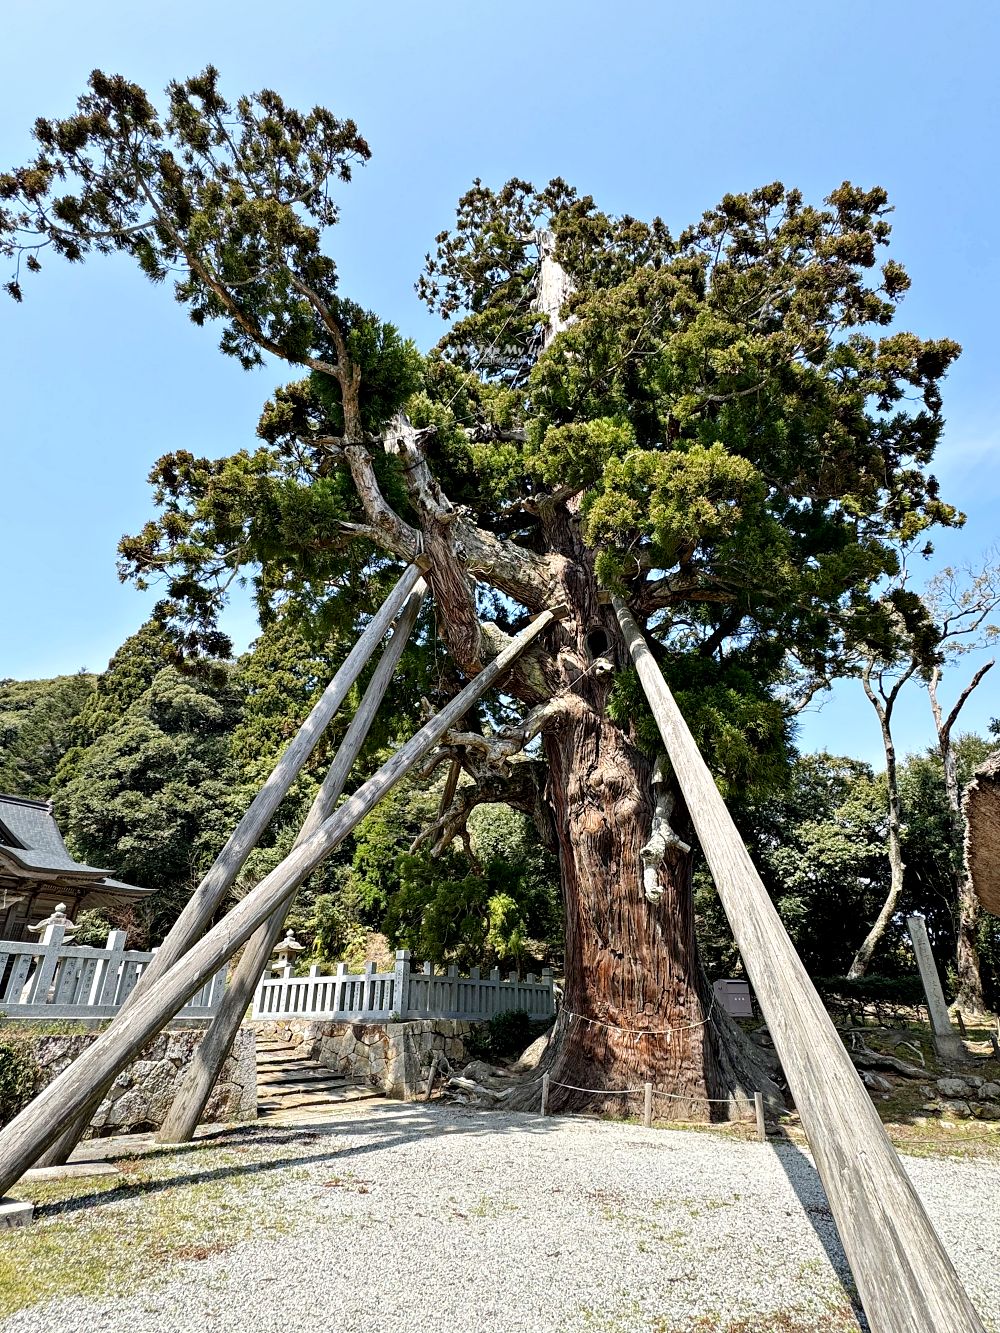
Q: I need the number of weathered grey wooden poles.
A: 4